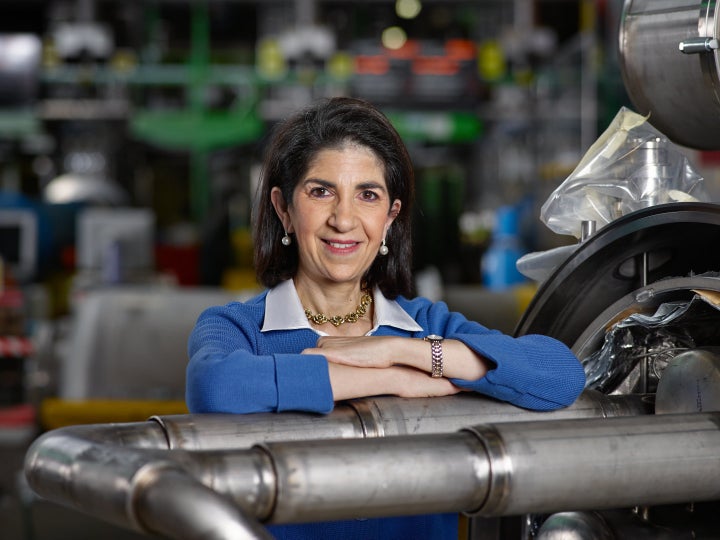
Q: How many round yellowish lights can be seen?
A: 2